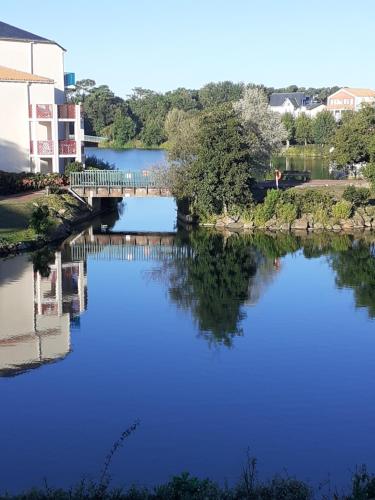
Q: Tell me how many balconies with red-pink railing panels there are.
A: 4